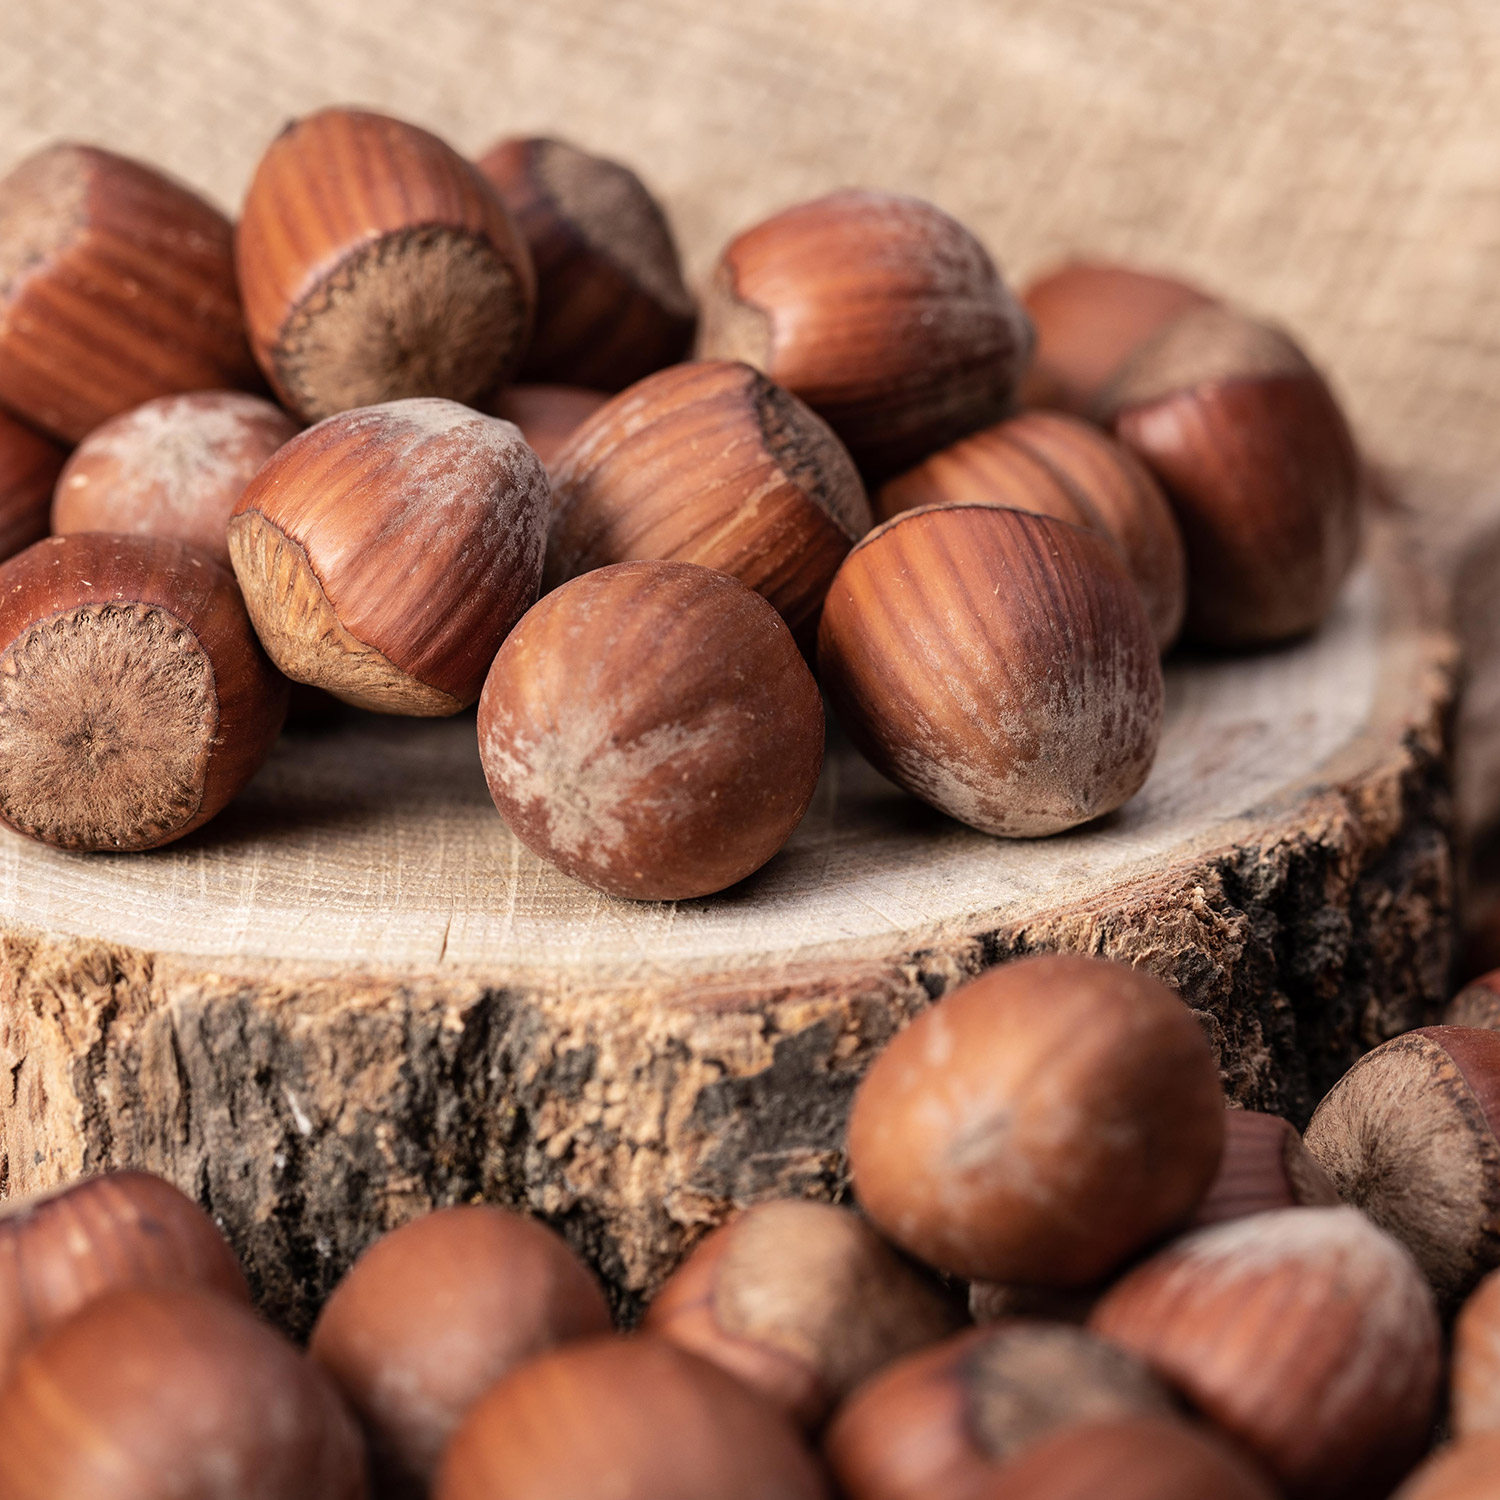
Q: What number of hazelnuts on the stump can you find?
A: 15